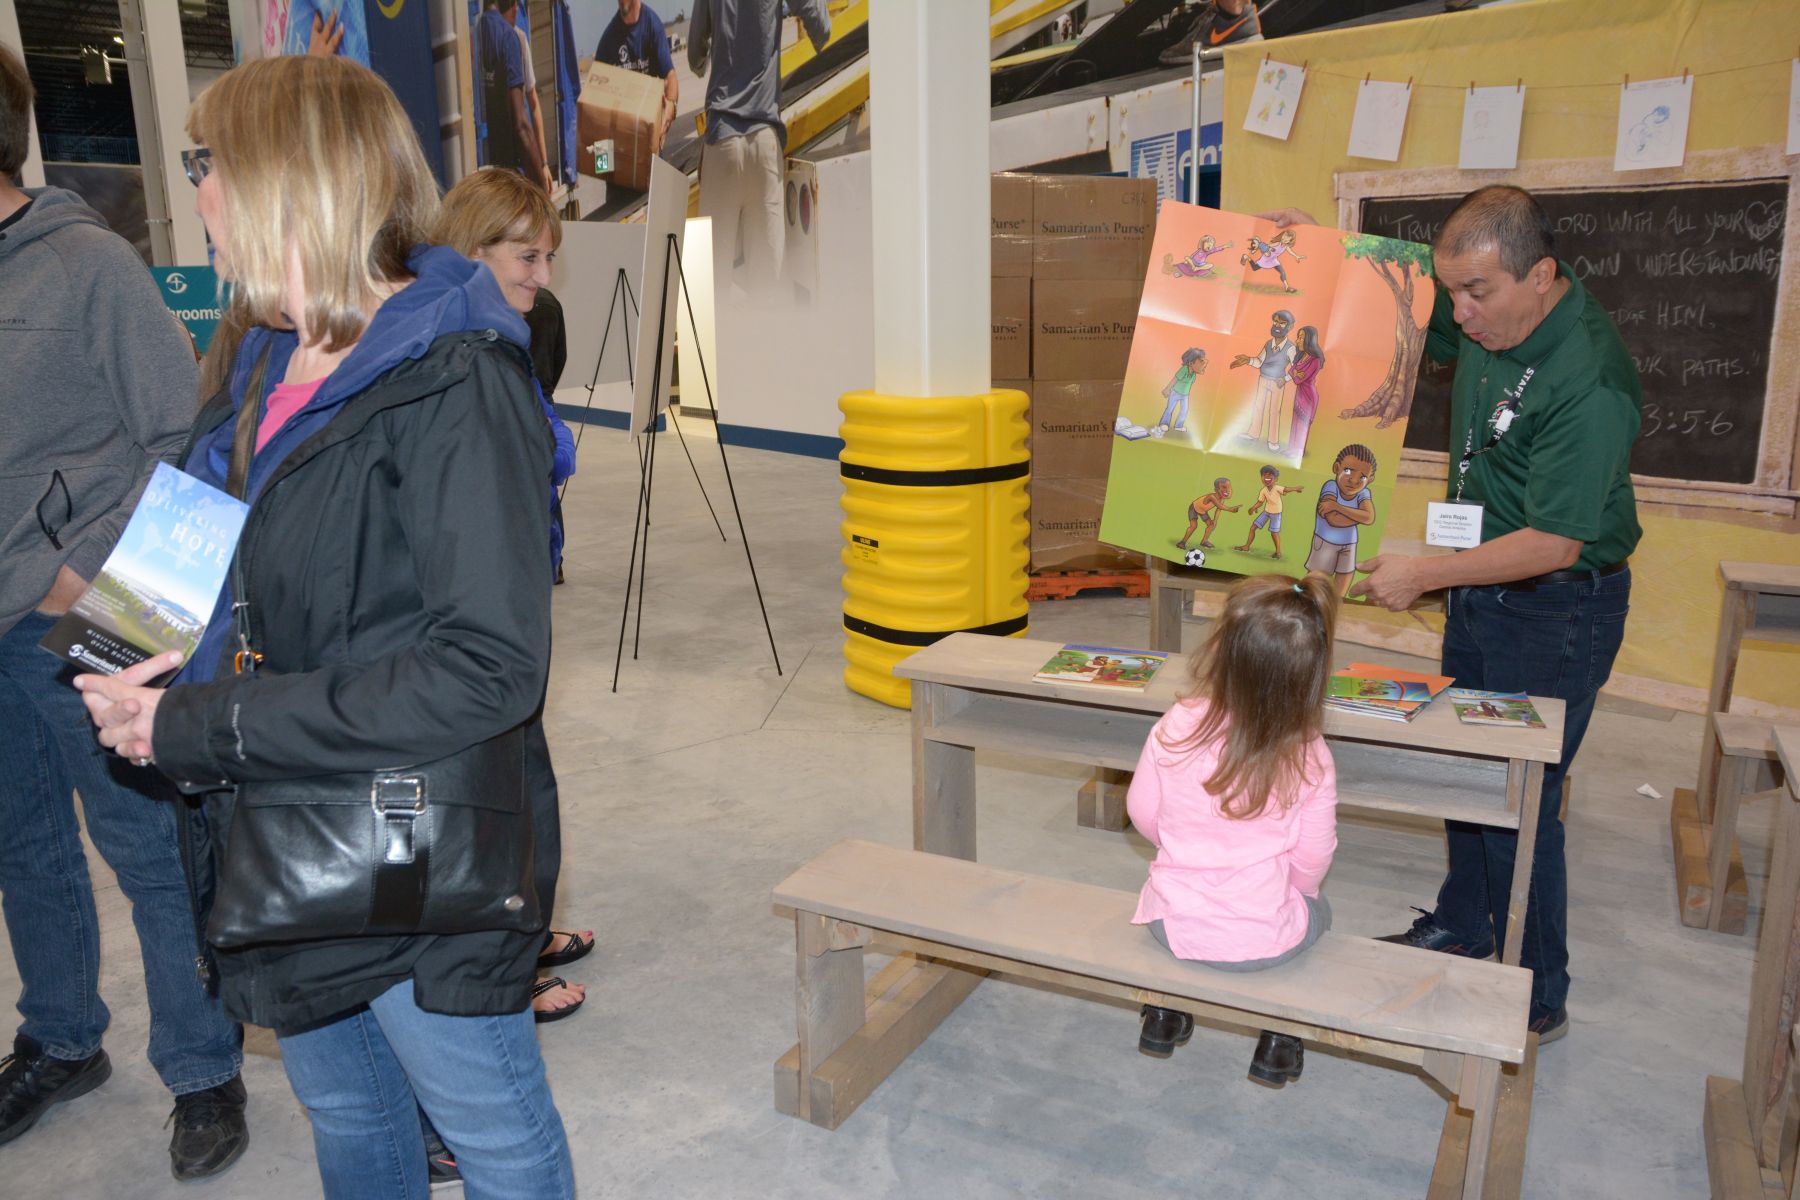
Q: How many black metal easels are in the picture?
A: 2